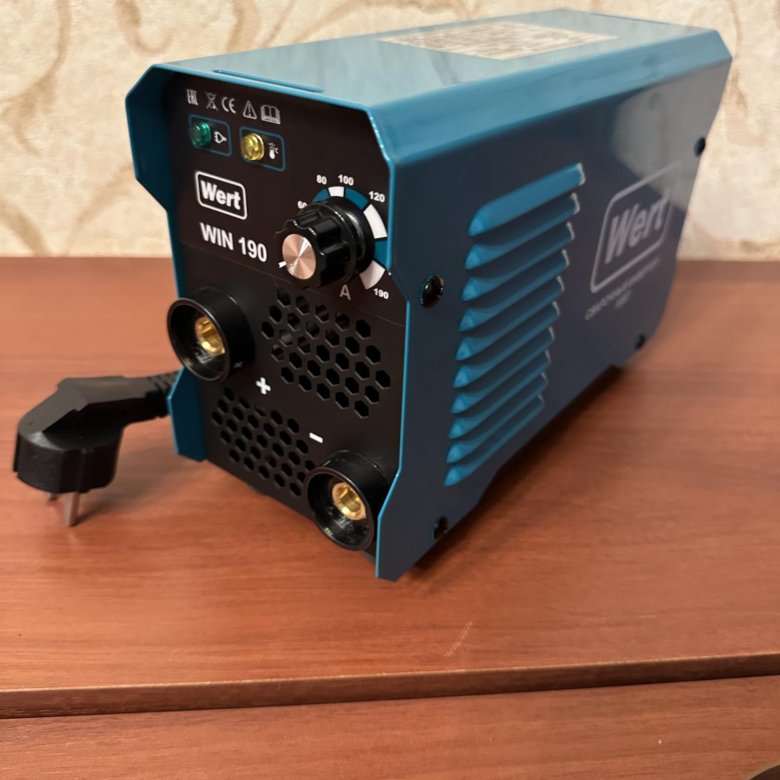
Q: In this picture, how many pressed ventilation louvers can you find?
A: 10